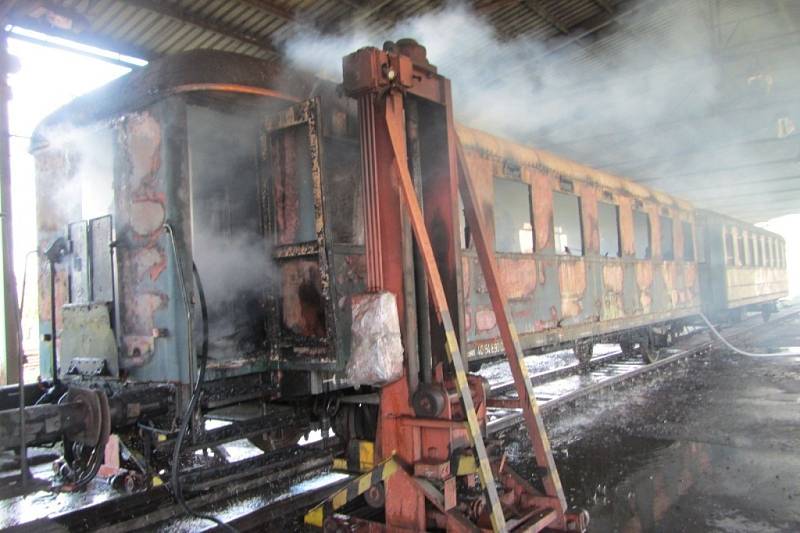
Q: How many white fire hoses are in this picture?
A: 1